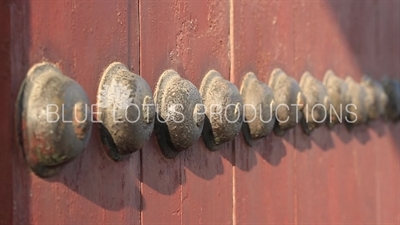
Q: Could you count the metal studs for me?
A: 11